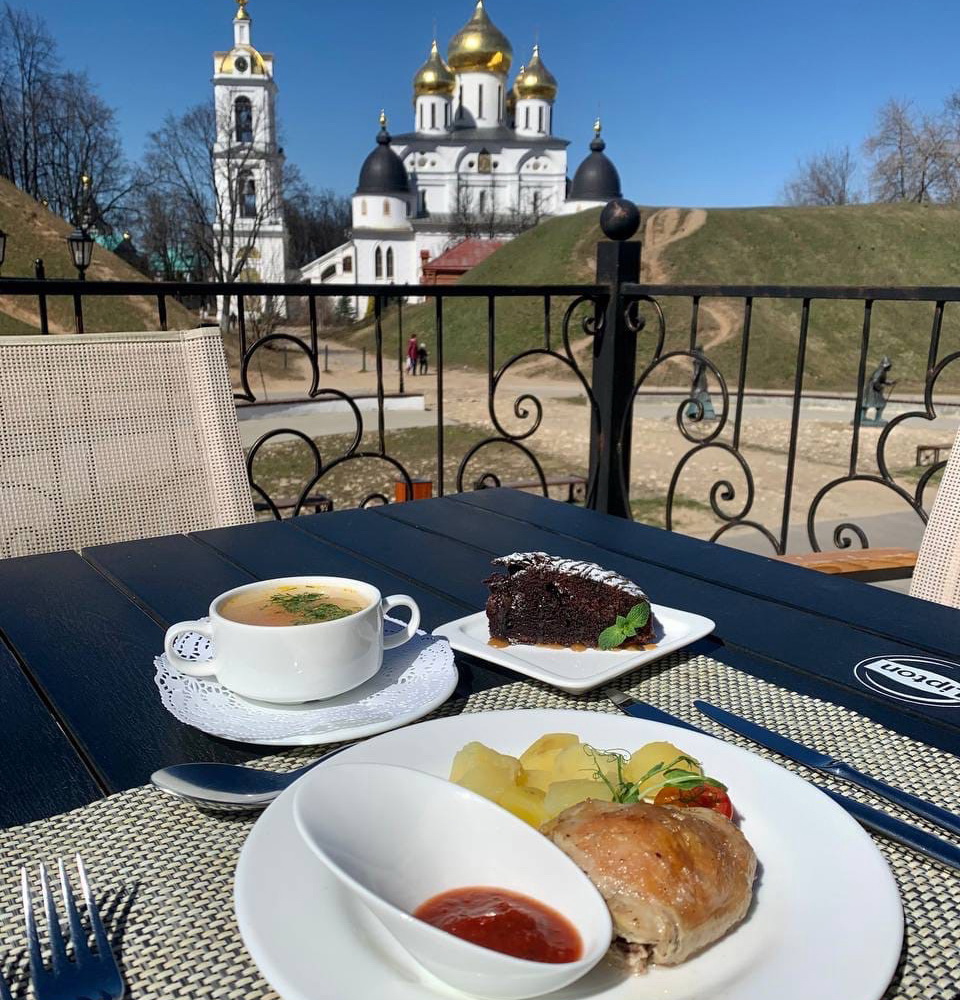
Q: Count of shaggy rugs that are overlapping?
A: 0